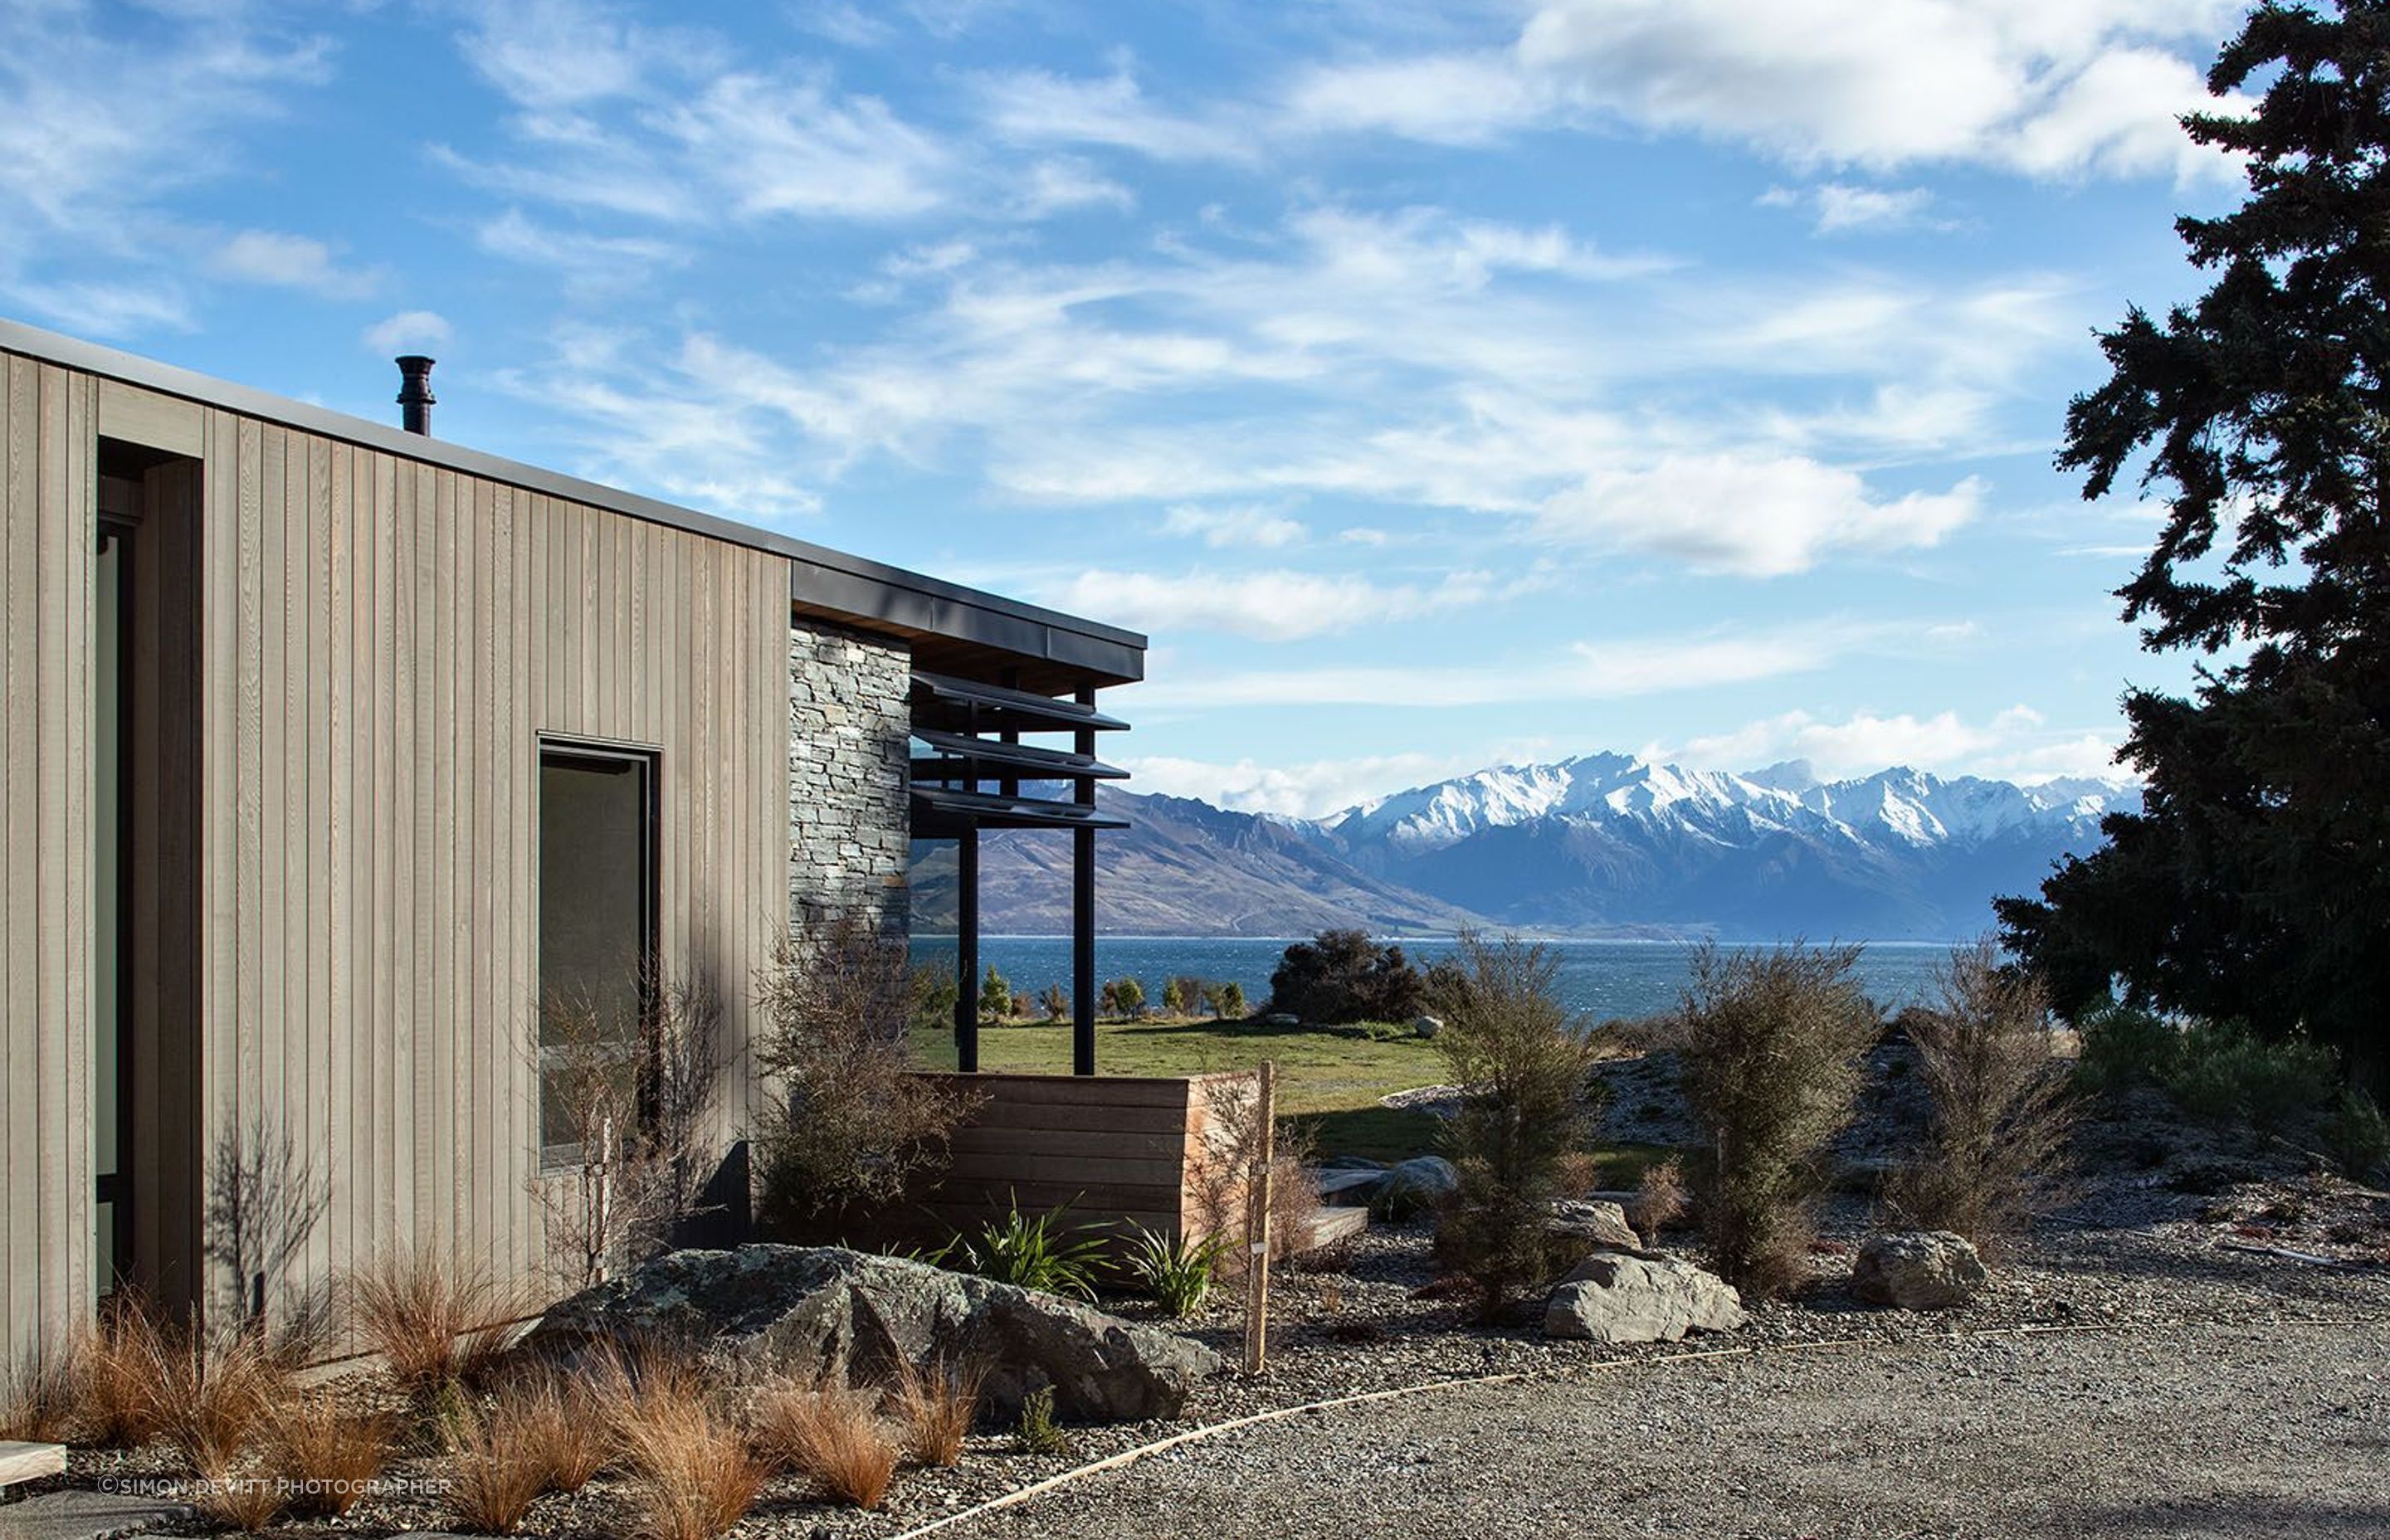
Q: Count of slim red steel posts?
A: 0